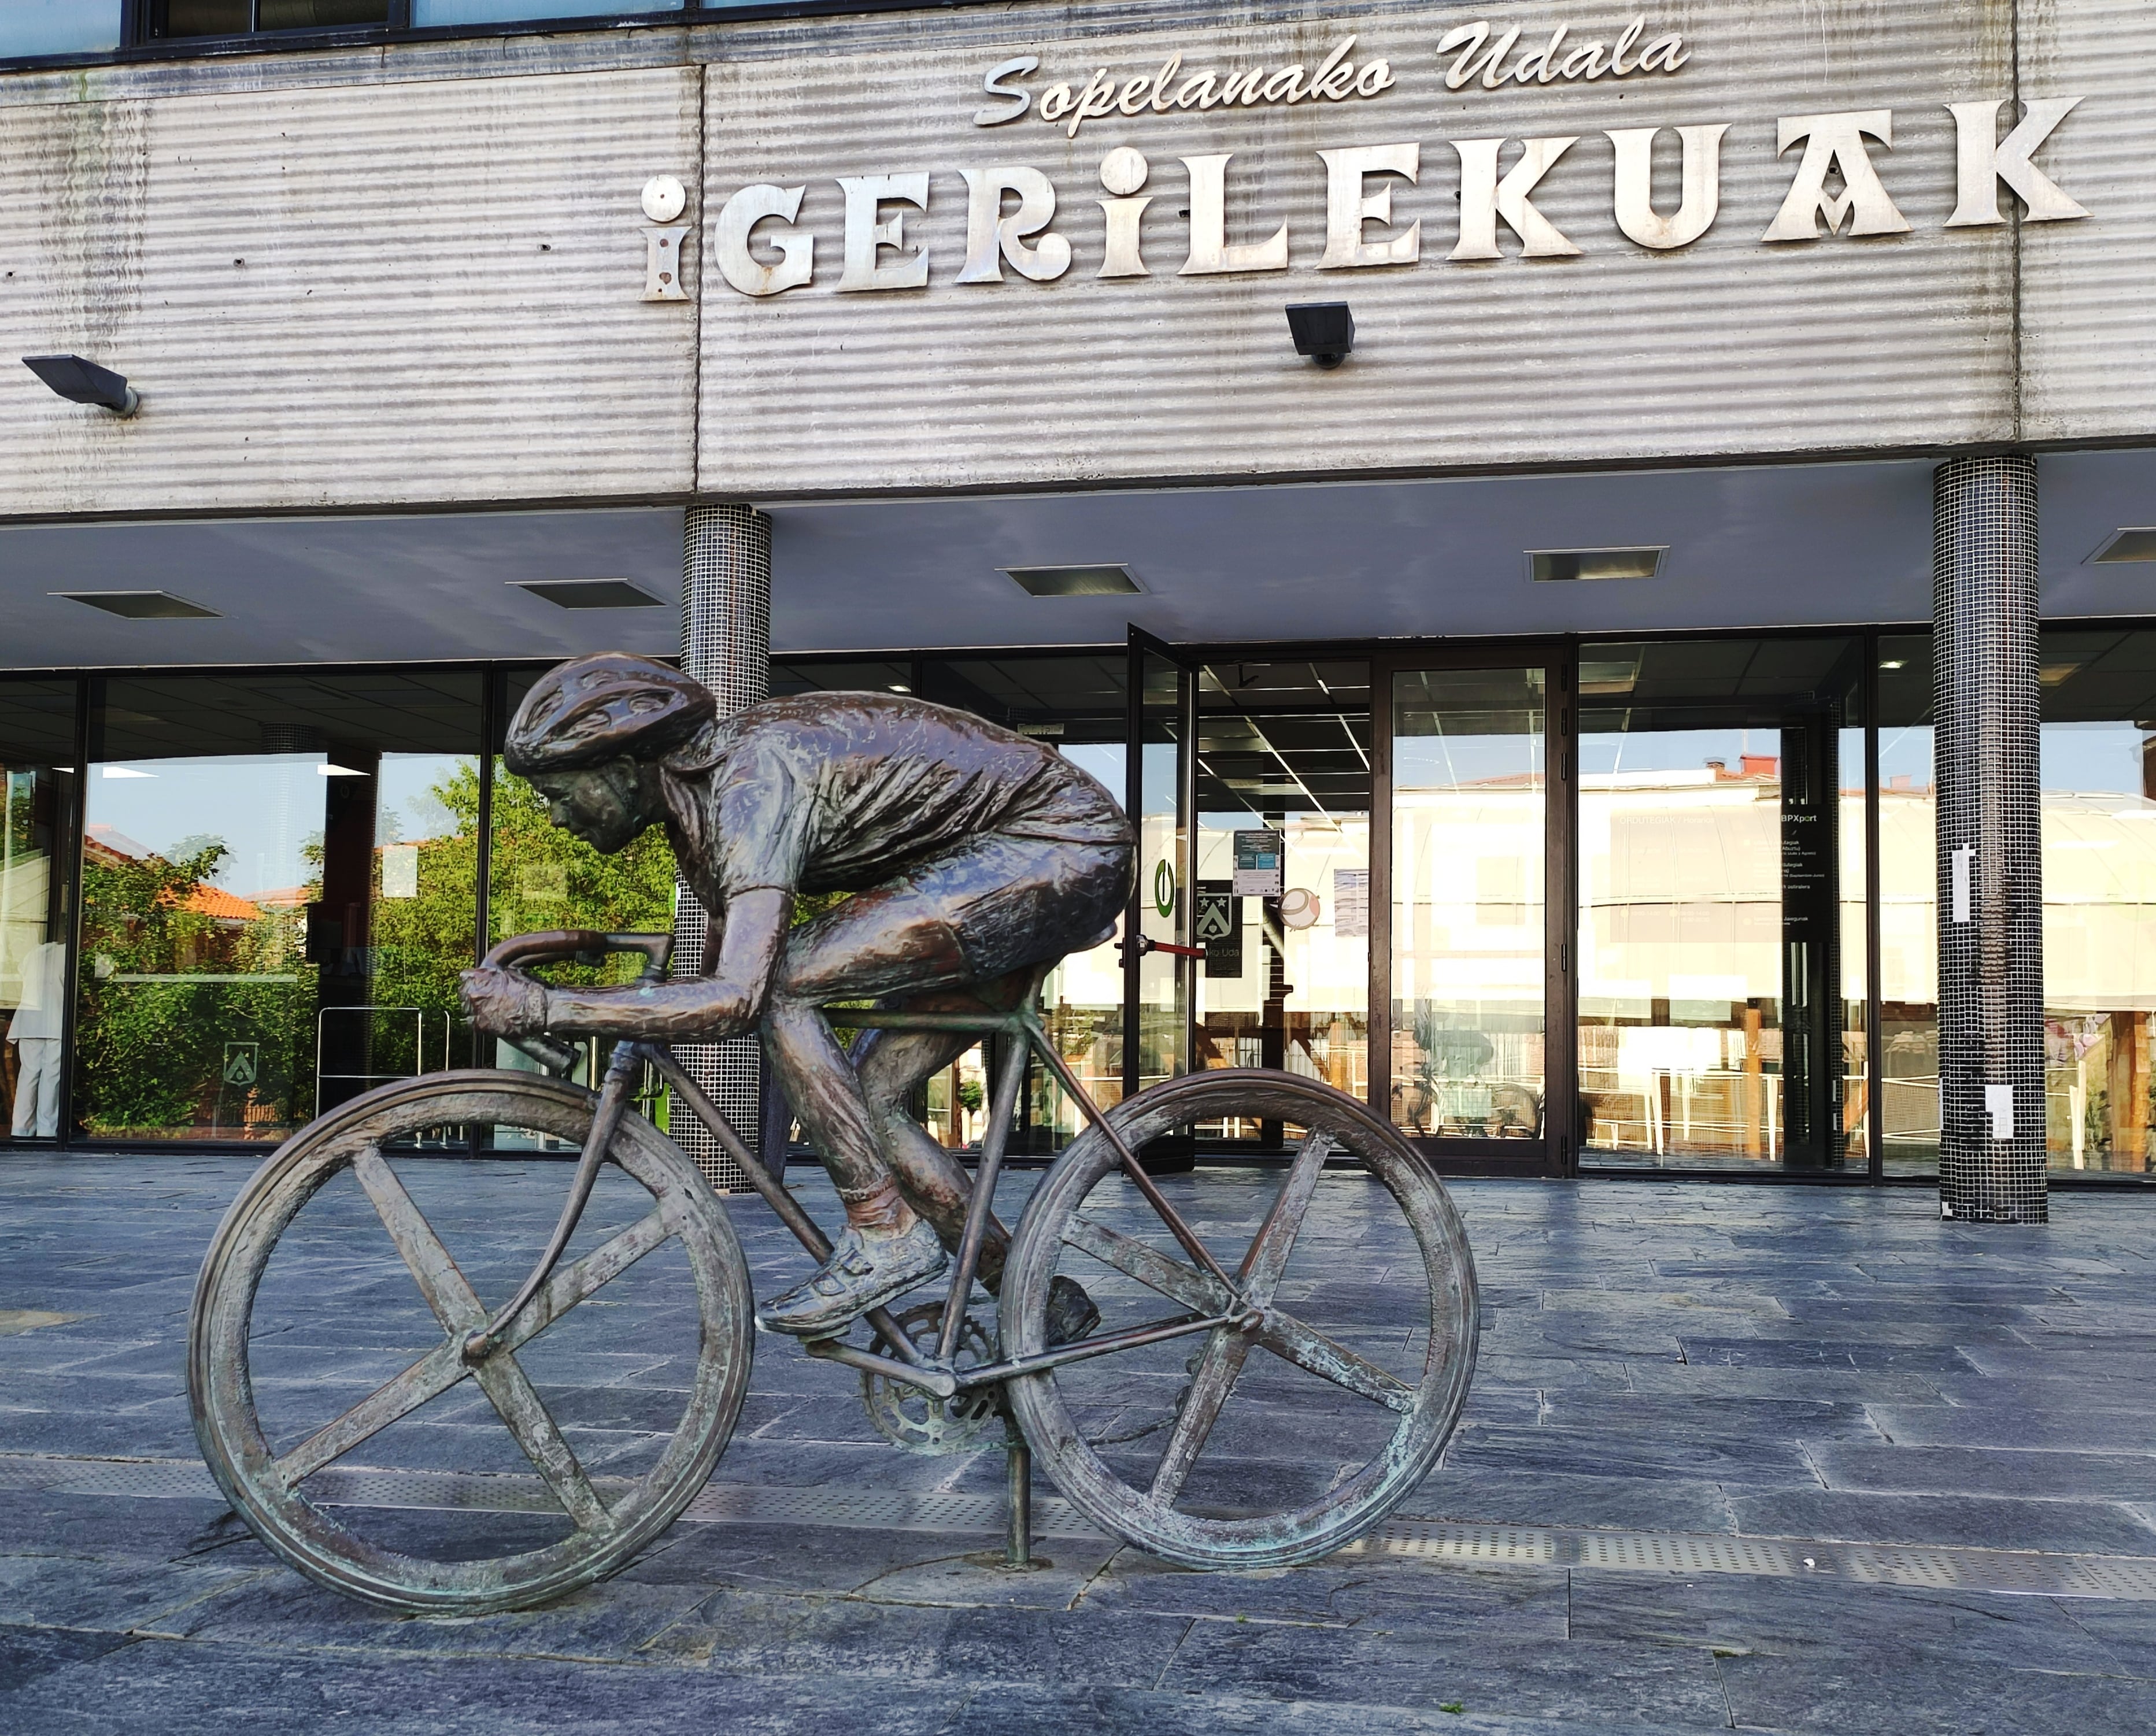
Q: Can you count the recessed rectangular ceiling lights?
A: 5